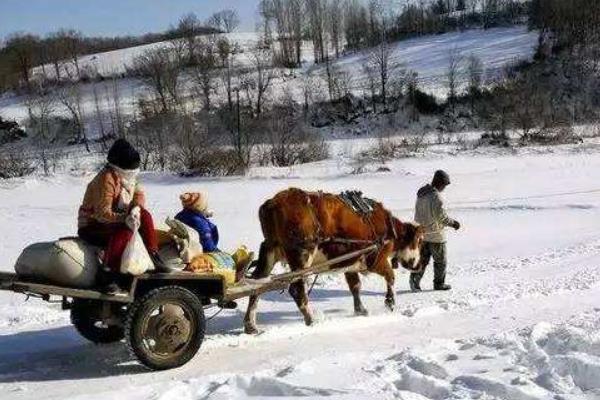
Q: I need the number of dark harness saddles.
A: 1